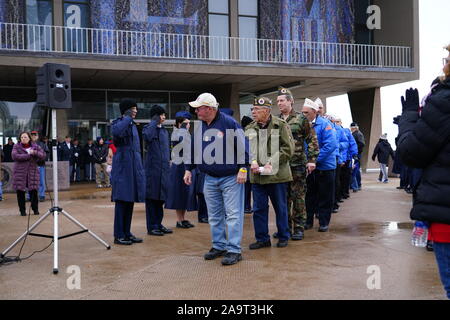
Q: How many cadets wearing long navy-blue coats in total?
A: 3